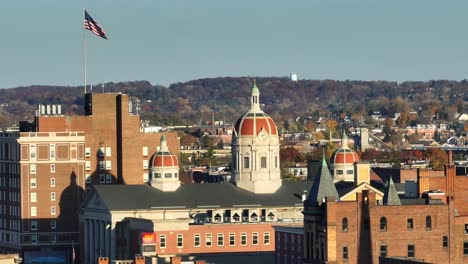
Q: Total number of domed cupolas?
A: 3